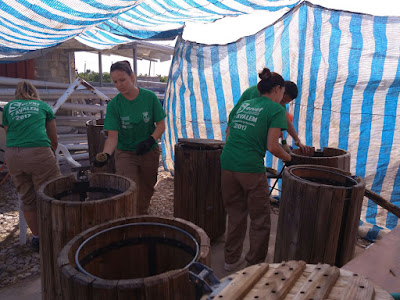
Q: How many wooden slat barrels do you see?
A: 6